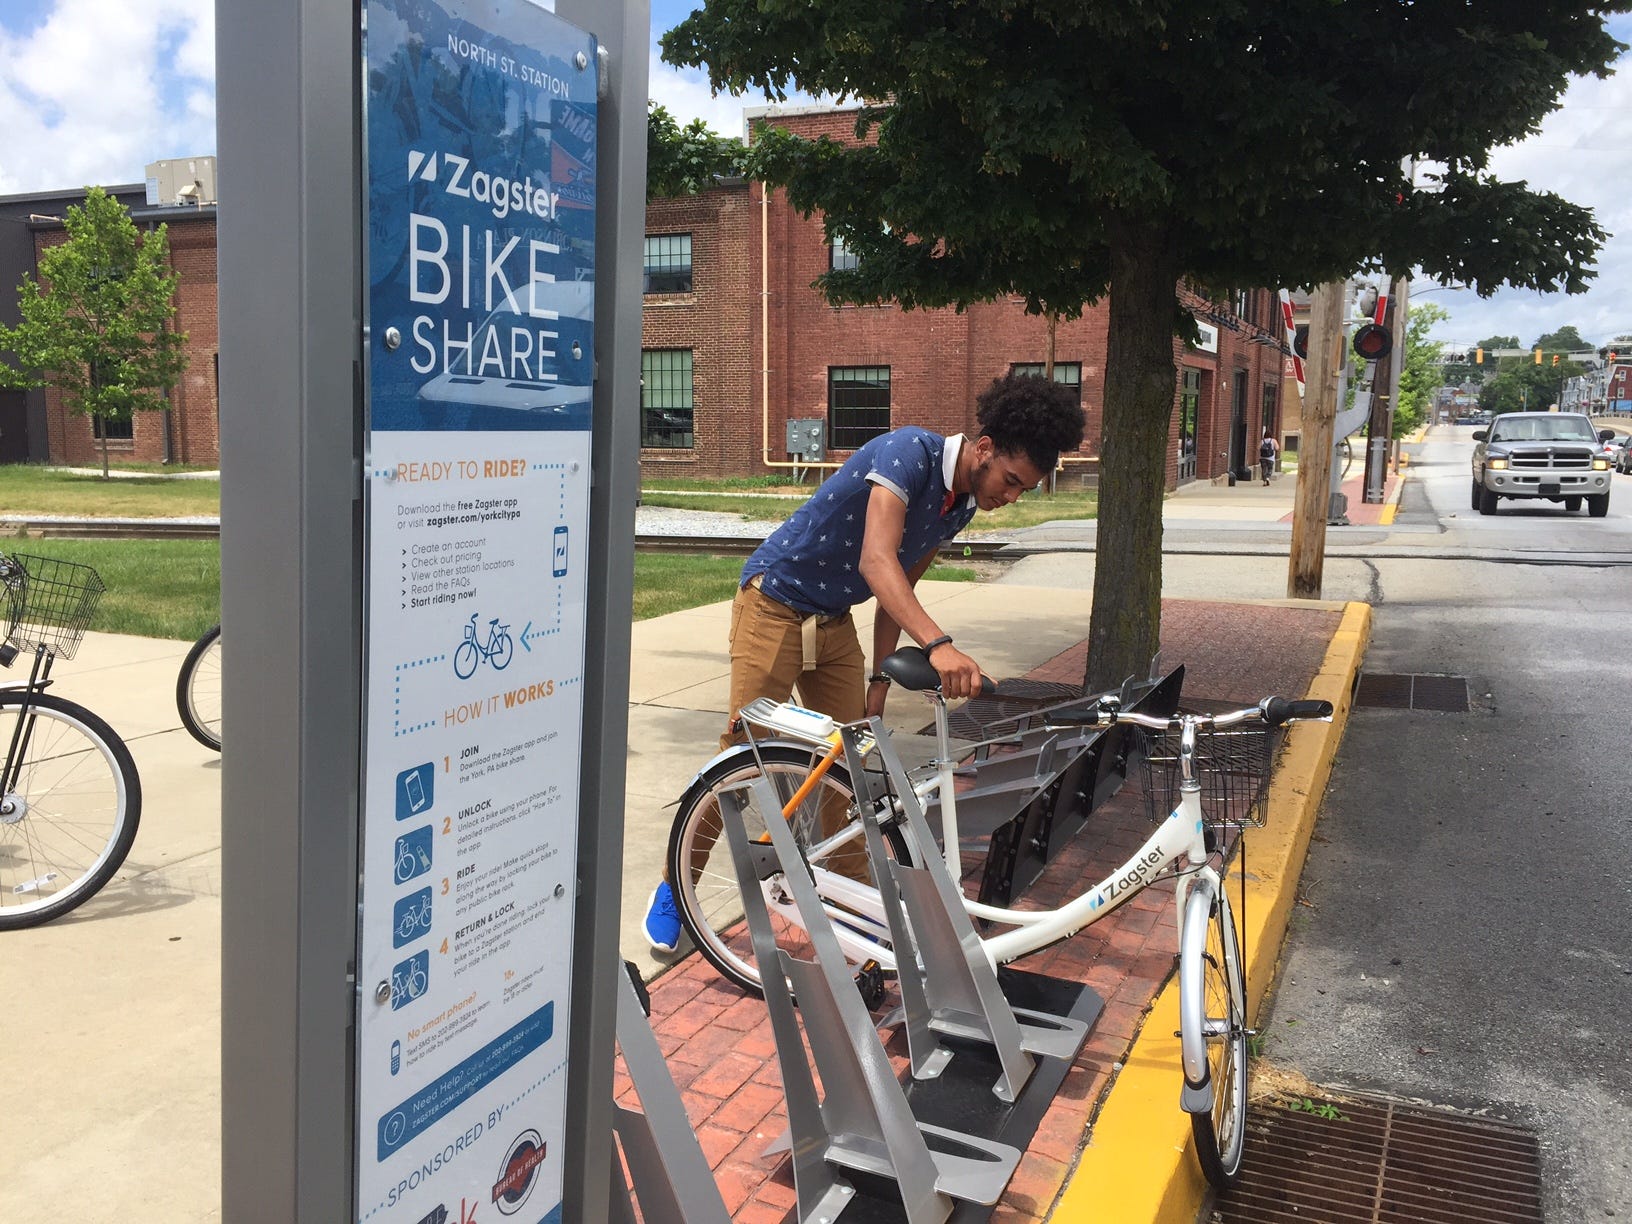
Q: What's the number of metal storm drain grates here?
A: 2